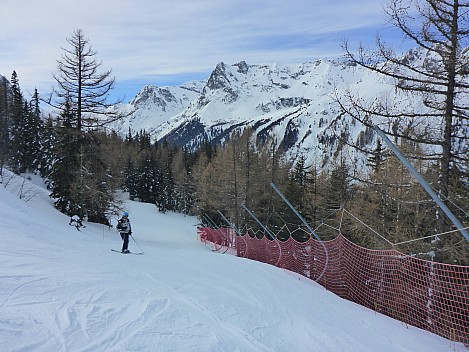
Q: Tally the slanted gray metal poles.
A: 6